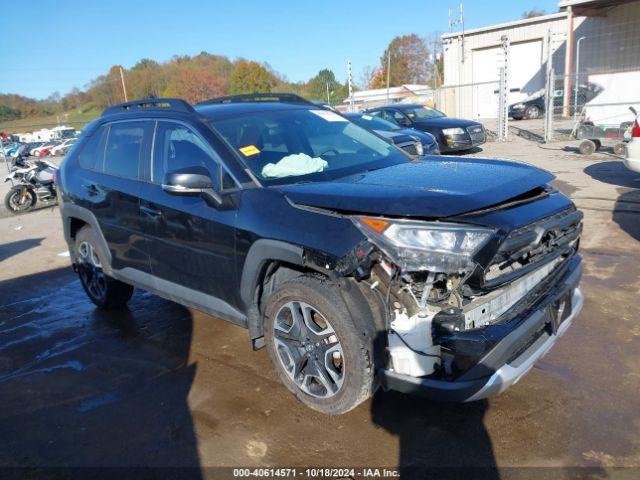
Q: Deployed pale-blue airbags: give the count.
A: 1